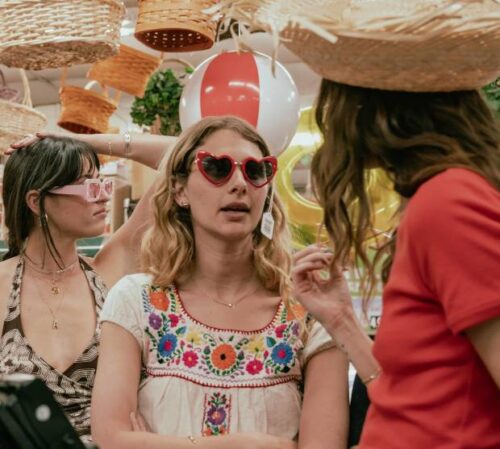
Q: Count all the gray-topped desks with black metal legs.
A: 0